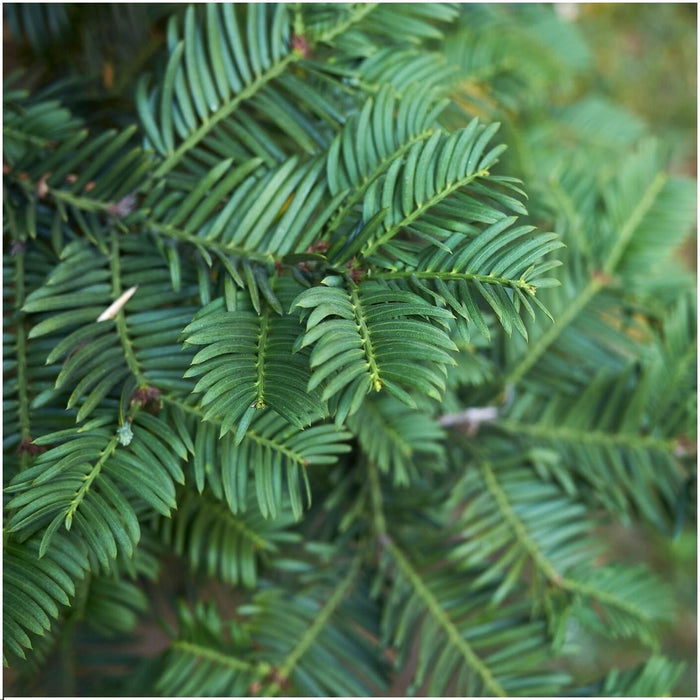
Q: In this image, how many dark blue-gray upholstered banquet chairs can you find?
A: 0